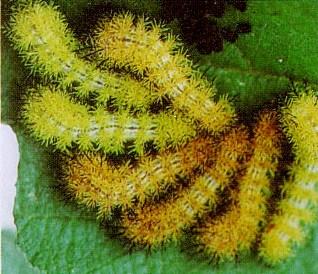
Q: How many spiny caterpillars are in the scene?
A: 7